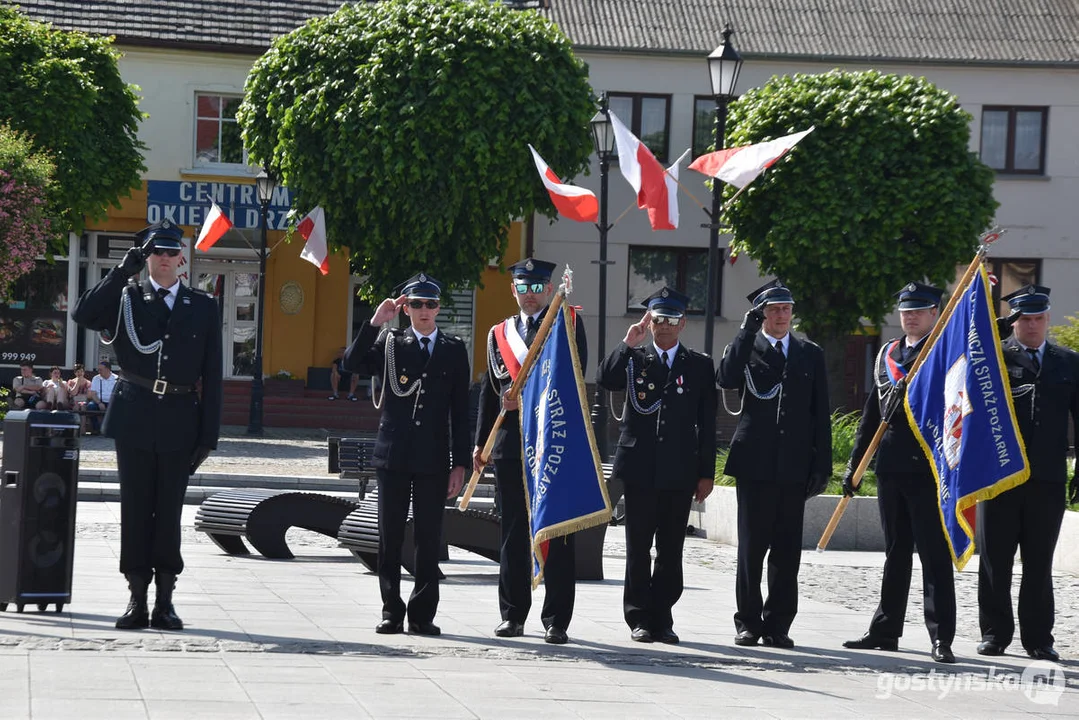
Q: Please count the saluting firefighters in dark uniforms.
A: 5